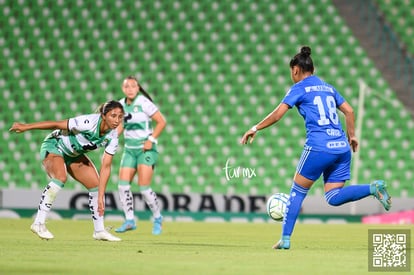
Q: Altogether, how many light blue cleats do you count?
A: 4